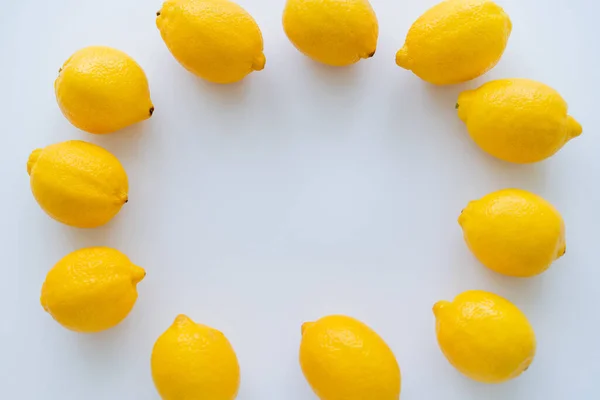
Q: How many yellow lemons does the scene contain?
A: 11